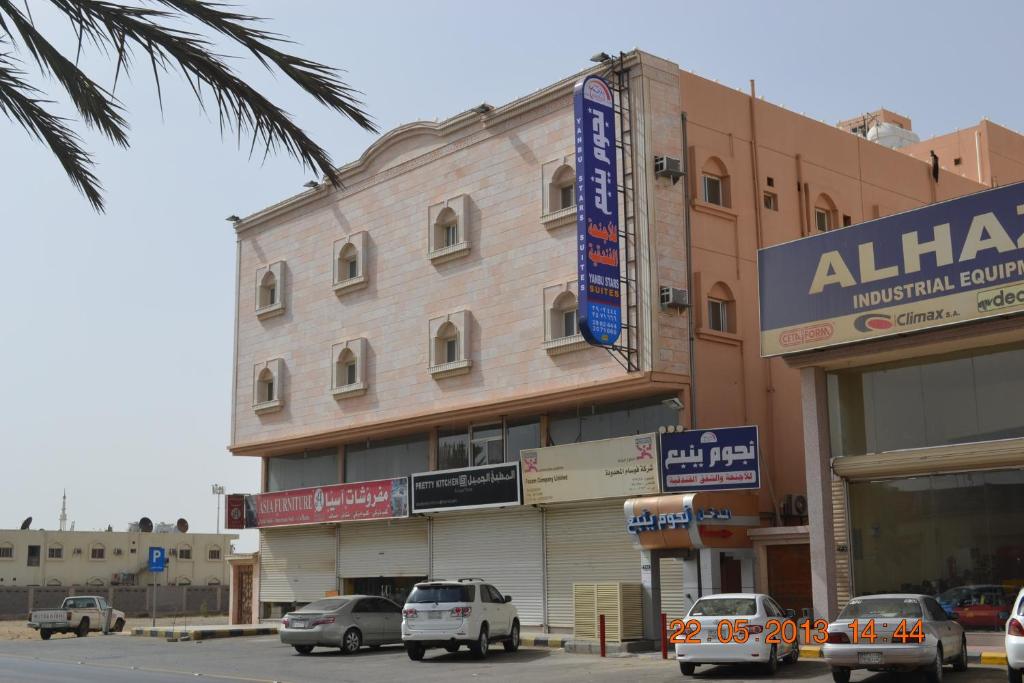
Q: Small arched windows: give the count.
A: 11